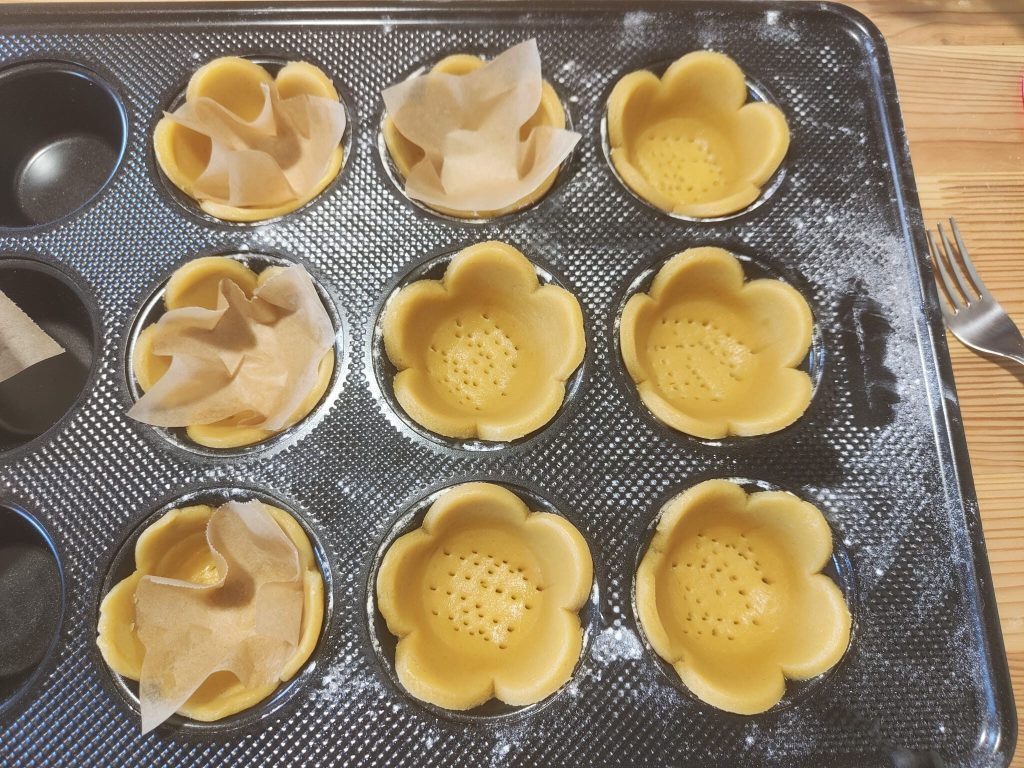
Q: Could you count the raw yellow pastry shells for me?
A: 9